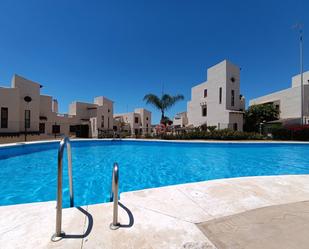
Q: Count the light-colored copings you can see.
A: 1